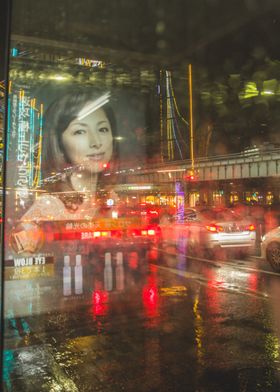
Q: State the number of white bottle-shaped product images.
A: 4